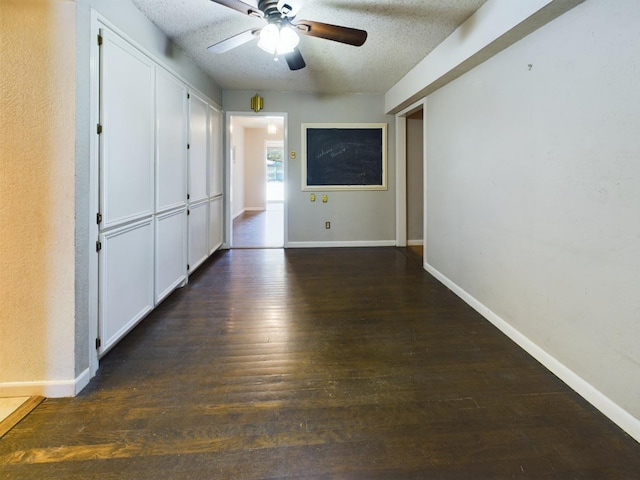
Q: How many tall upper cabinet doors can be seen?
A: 4